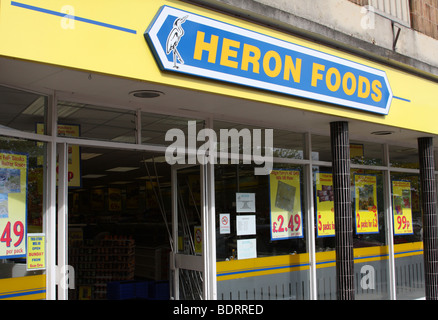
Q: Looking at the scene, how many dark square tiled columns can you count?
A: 2